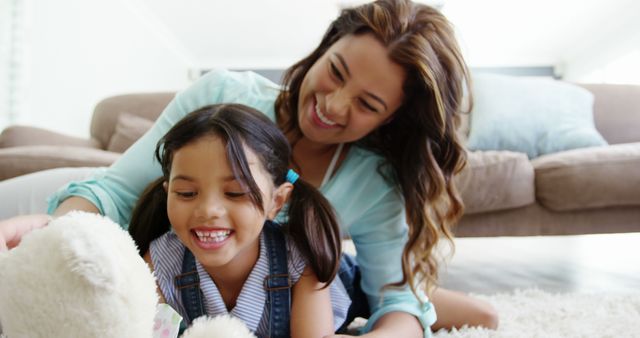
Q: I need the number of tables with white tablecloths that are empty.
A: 0